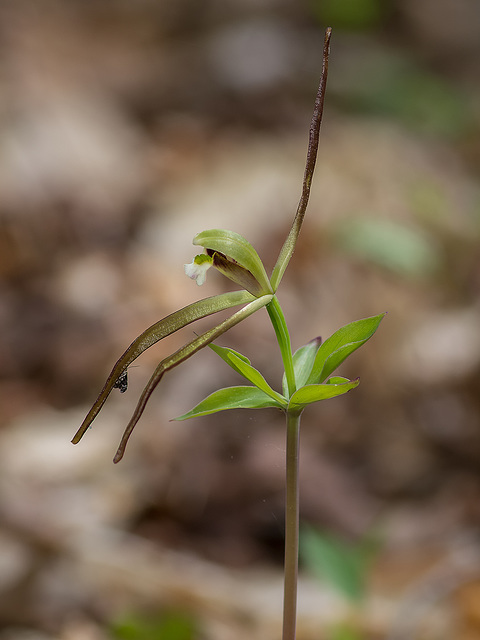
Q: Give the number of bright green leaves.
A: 5